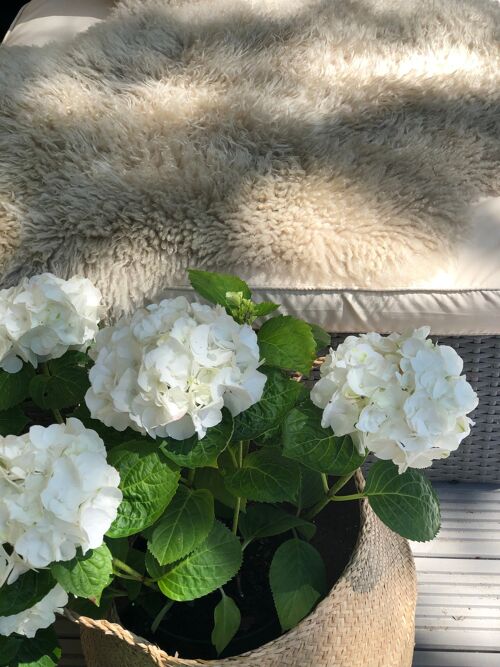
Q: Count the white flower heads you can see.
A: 5